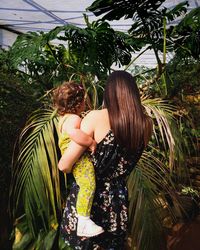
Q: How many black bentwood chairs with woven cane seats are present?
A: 0